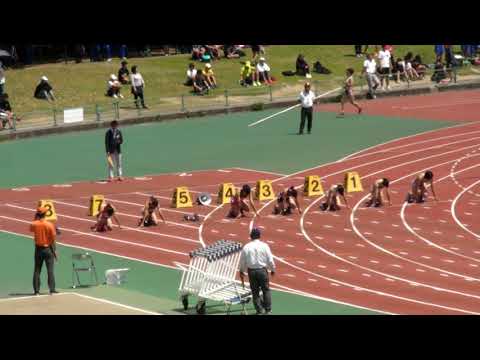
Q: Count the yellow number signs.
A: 7